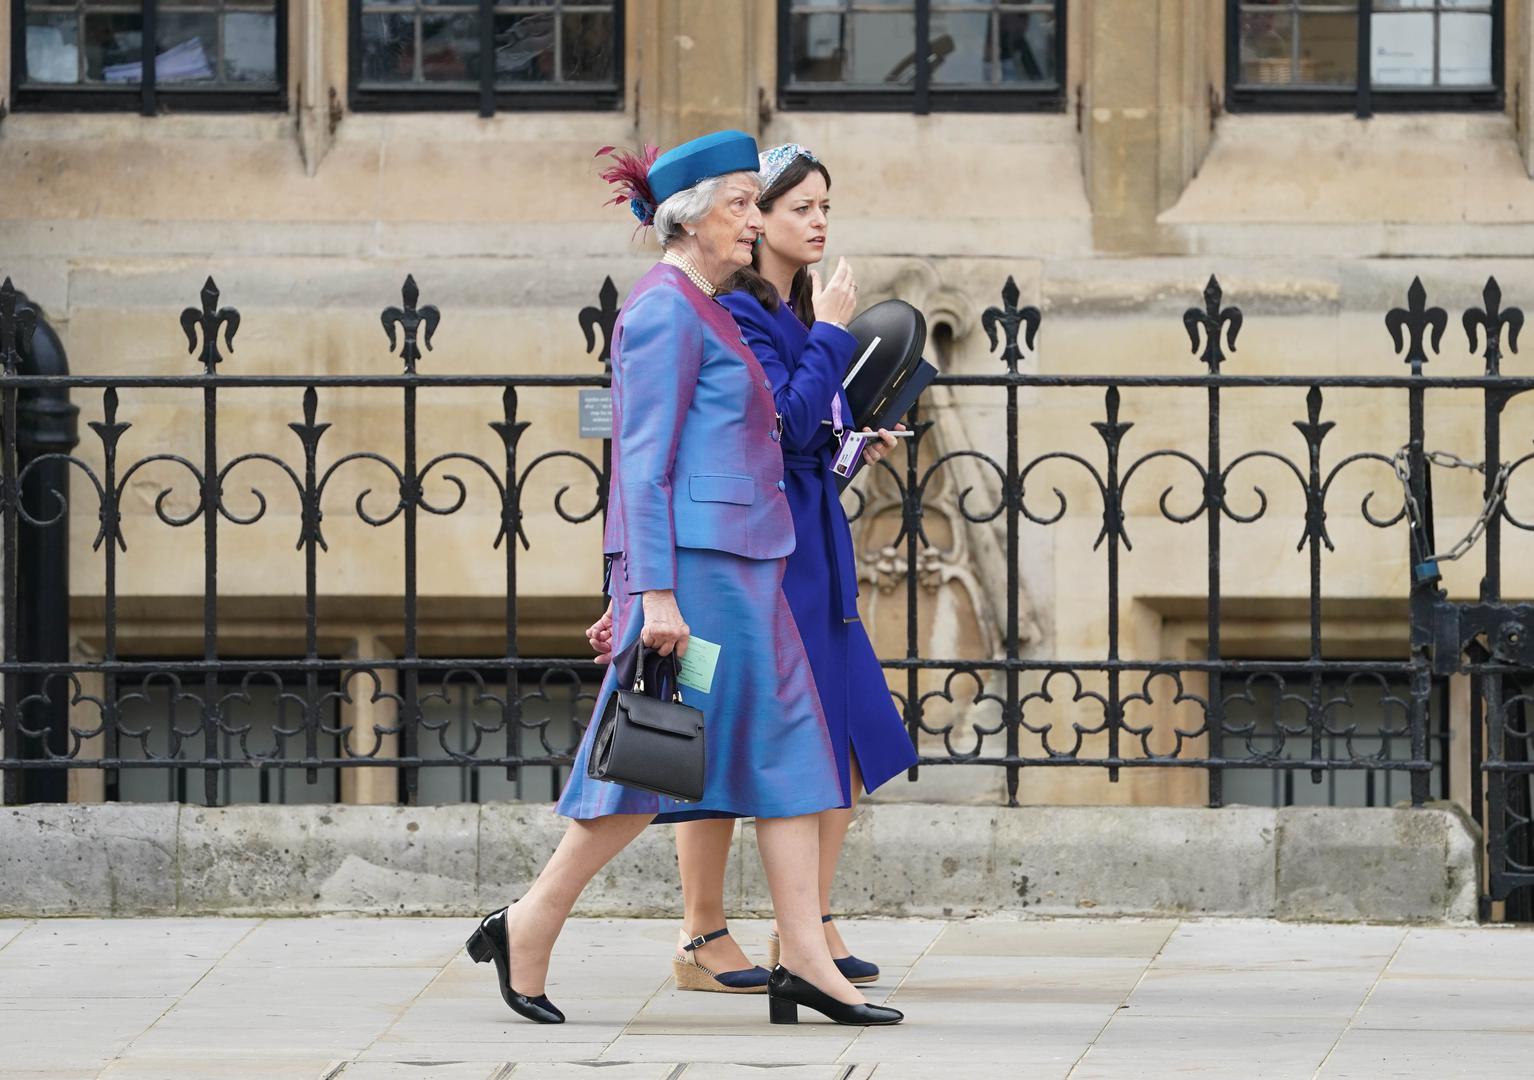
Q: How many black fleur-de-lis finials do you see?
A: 8